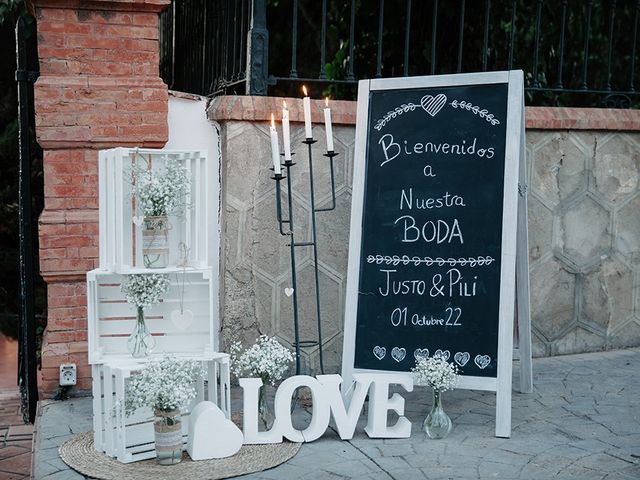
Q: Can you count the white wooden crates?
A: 3